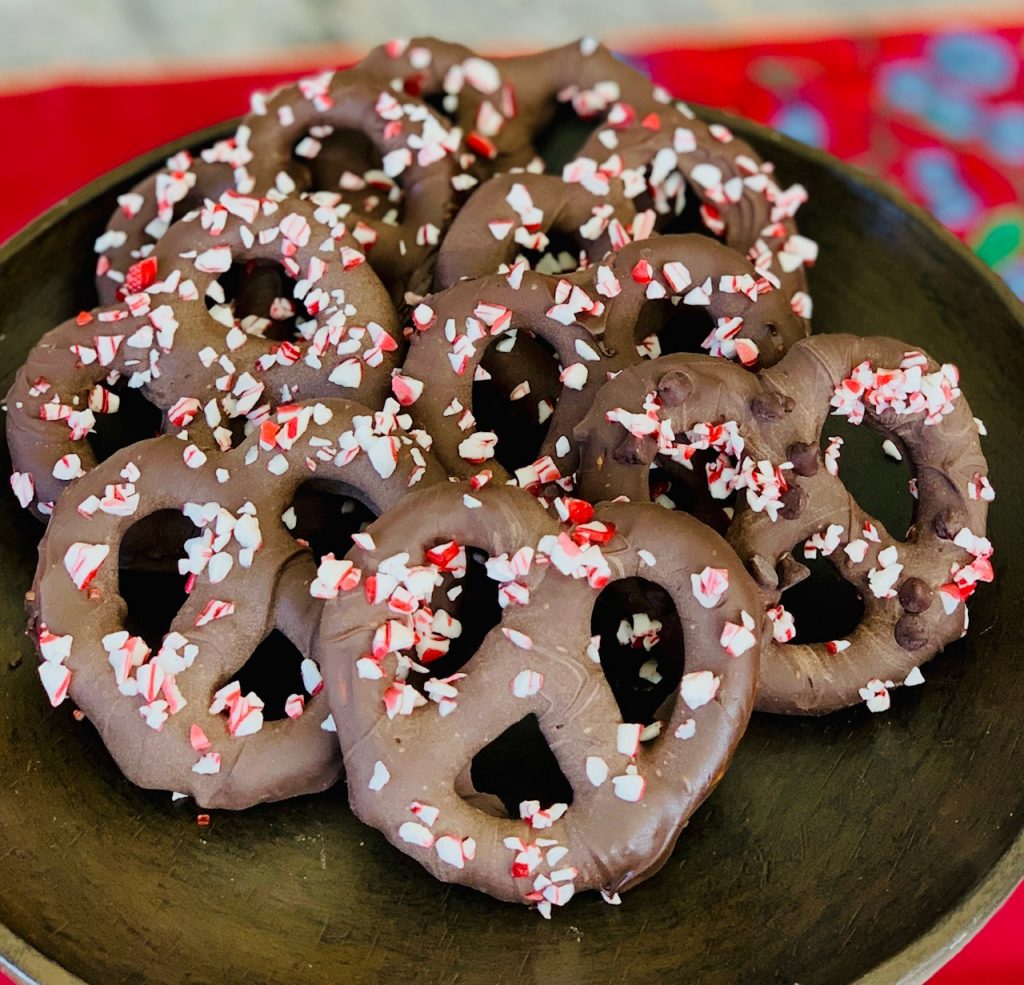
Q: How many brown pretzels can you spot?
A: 8